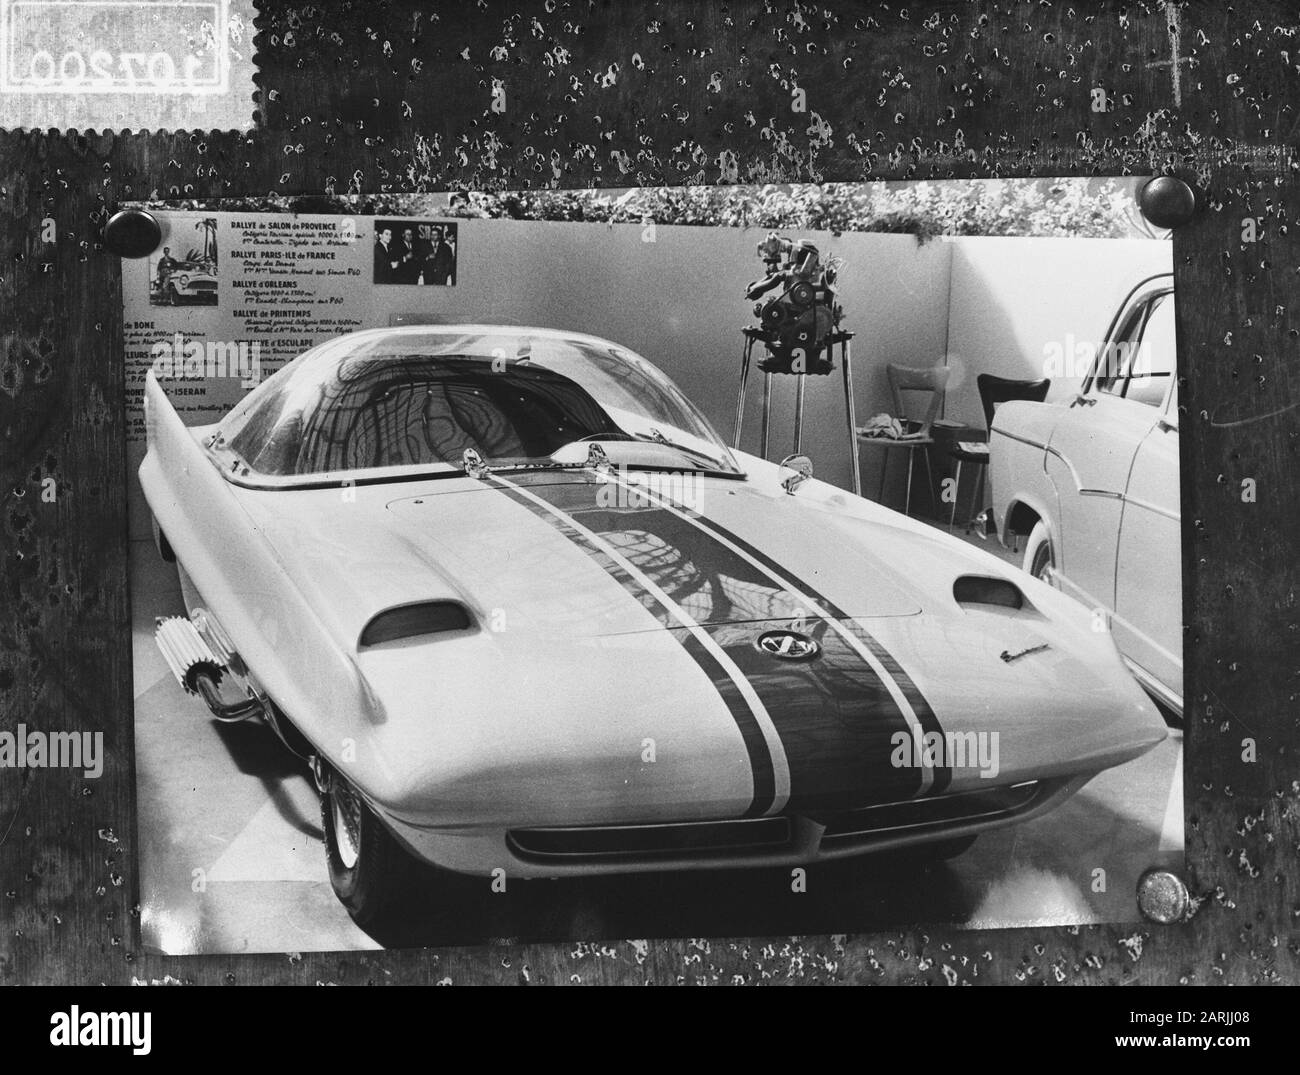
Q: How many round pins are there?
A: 3